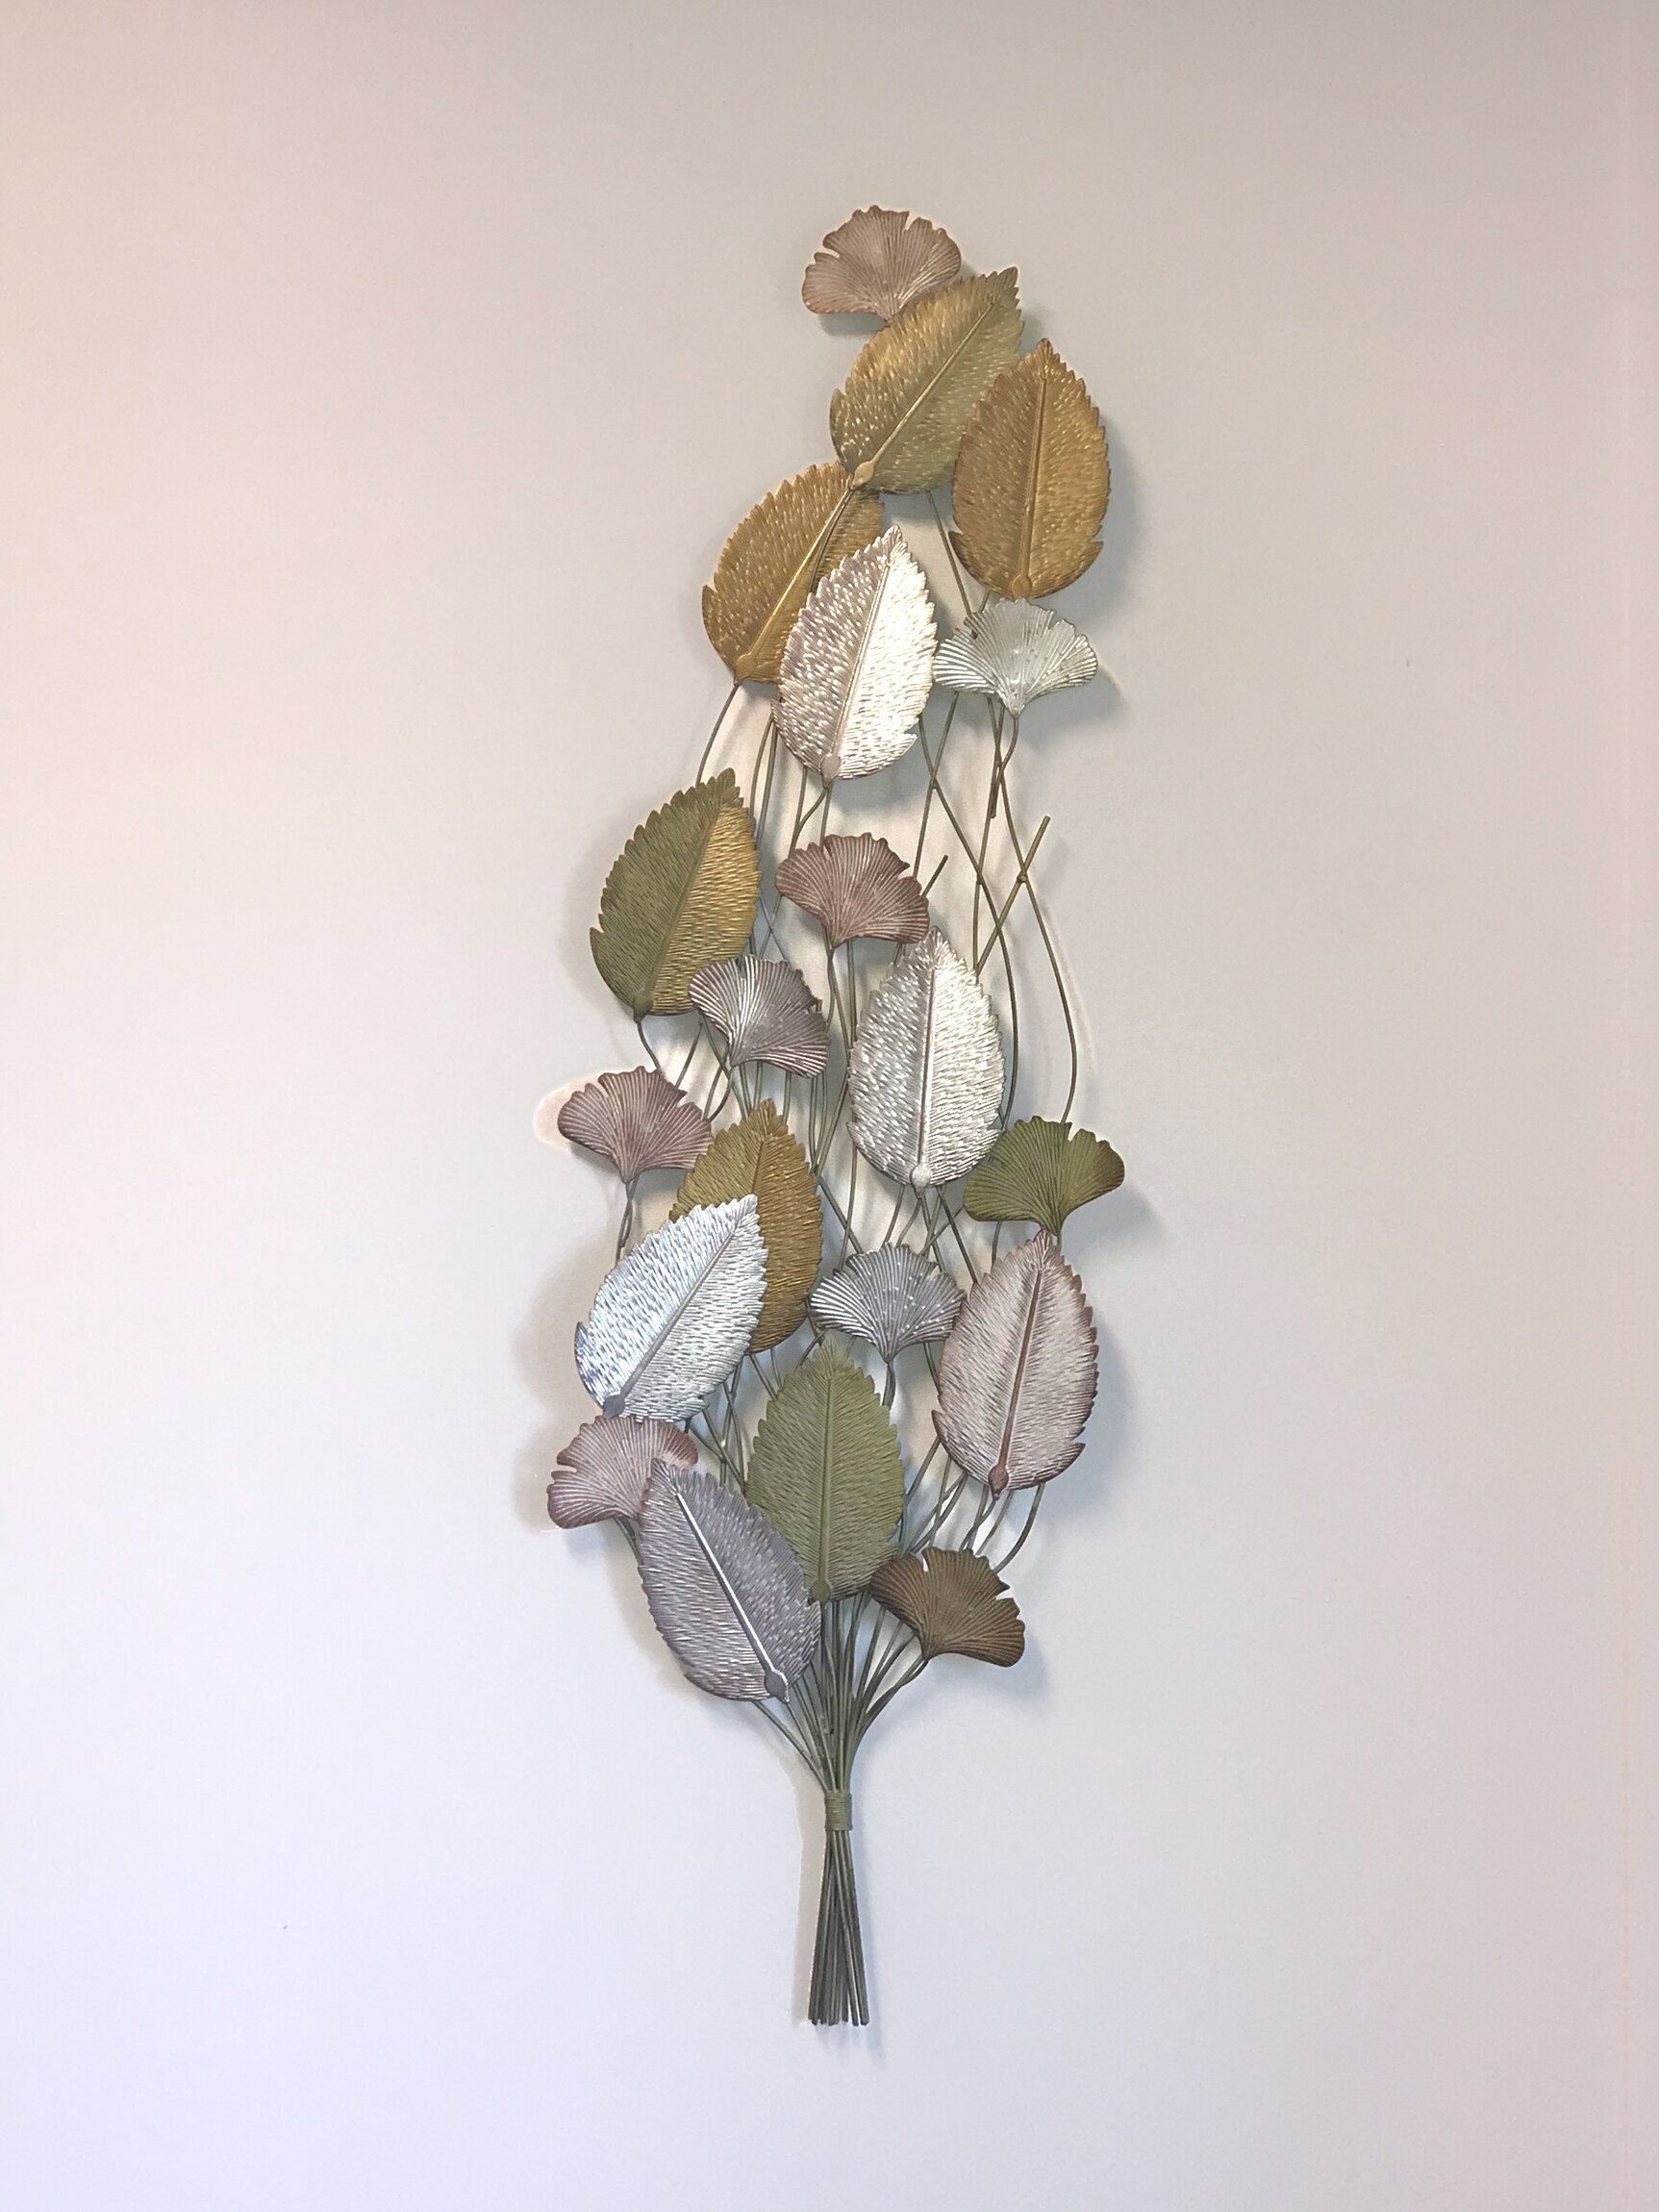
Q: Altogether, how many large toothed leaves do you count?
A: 11